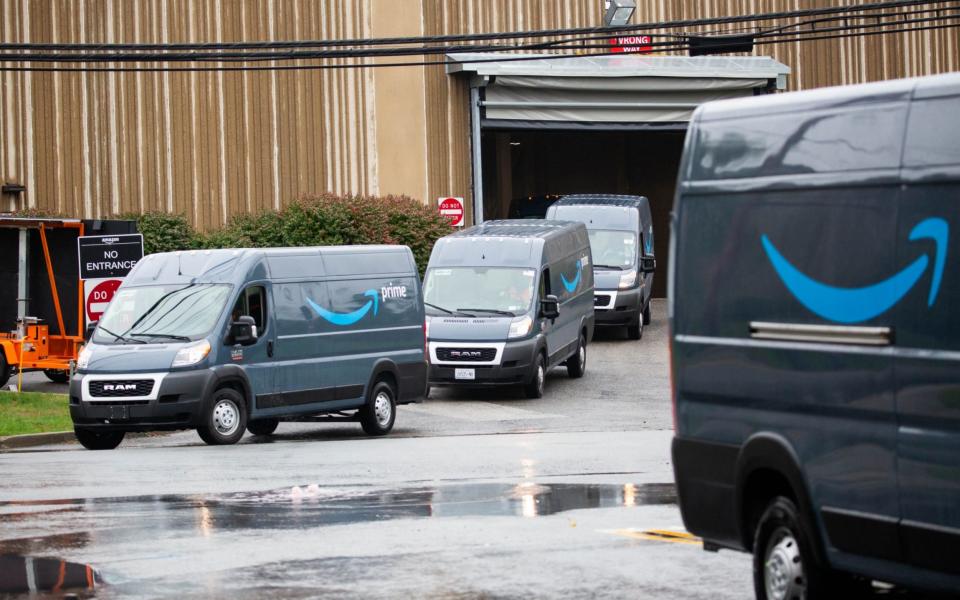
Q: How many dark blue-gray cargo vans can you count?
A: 4